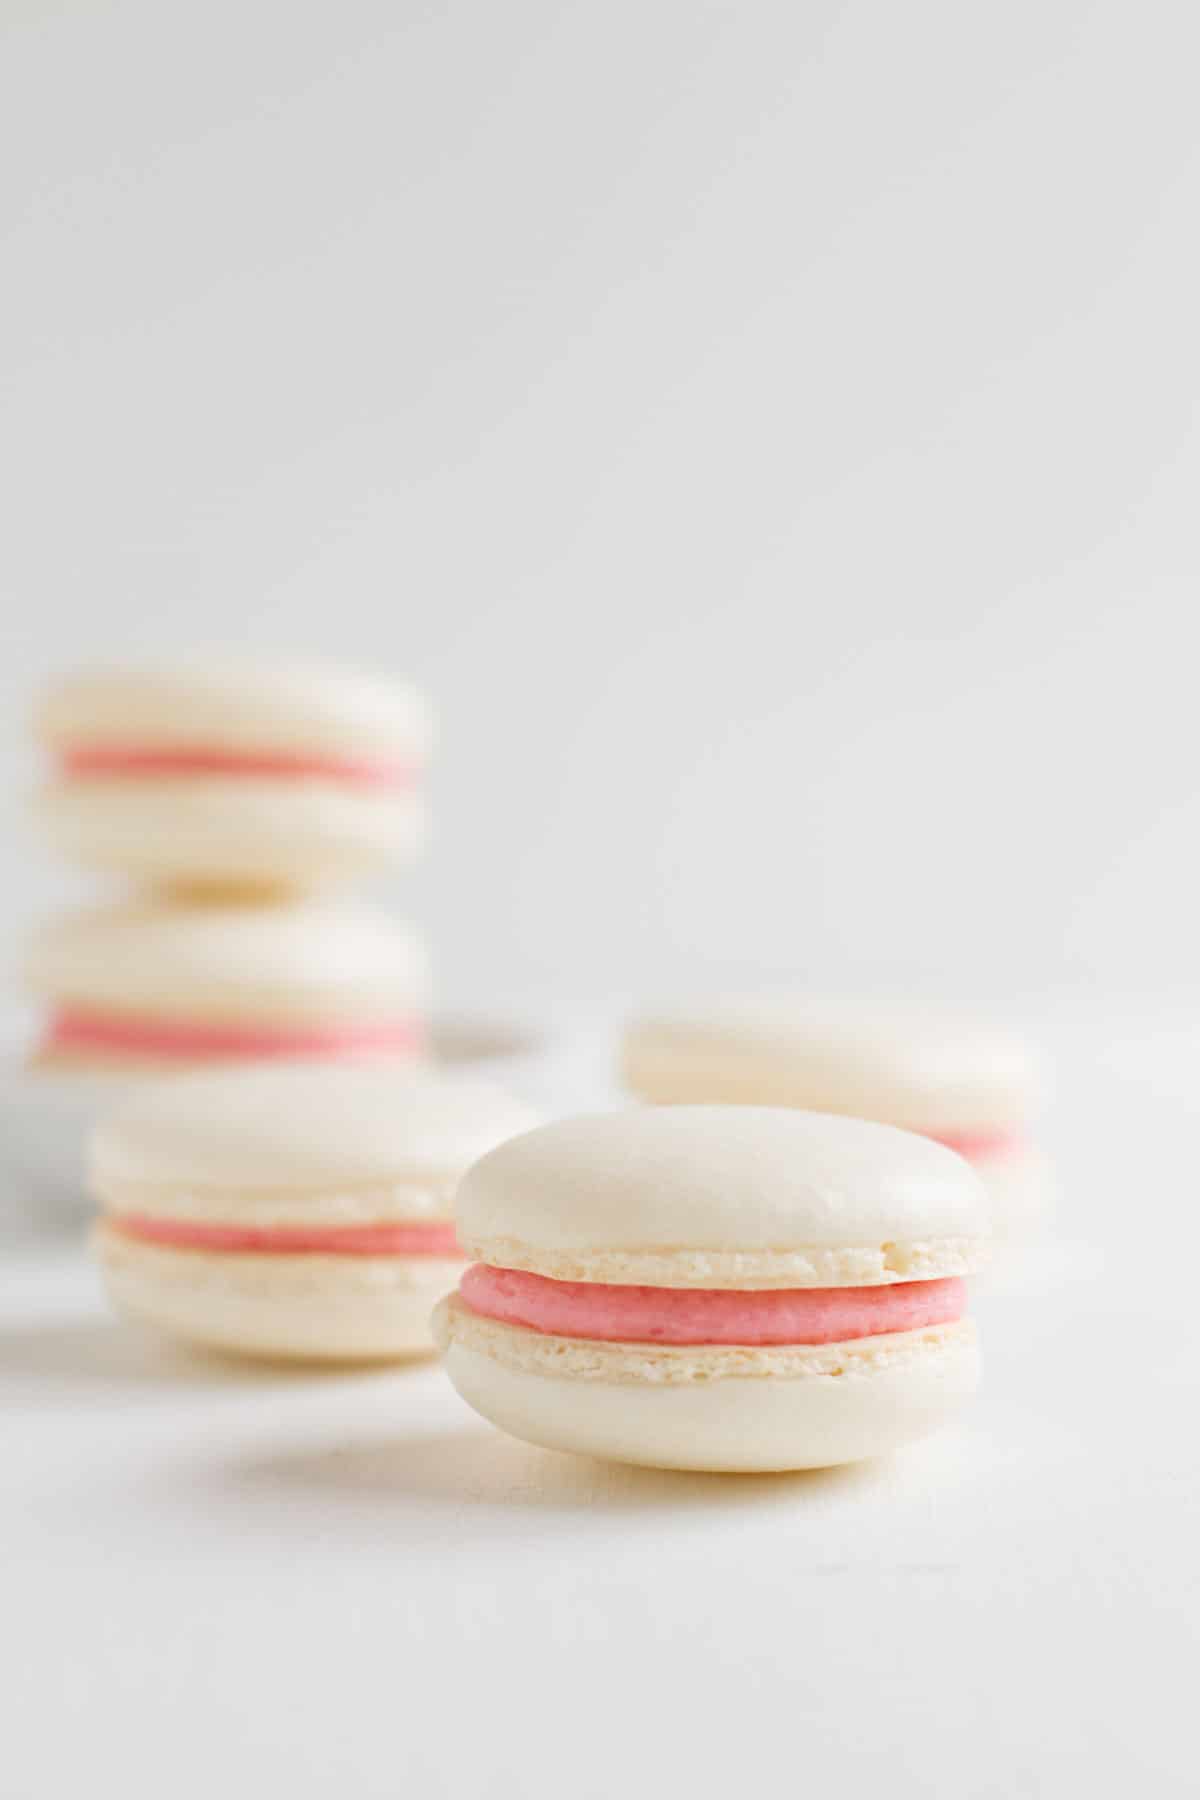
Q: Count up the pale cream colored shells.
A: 10